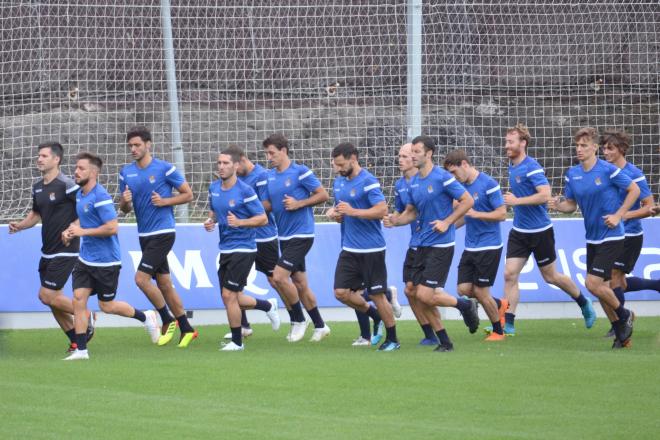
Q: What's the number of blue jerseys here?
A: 12